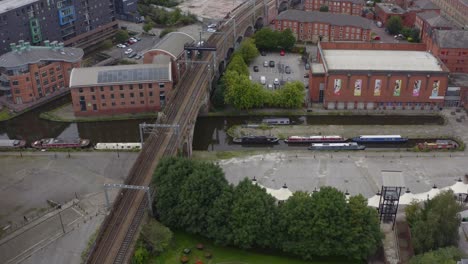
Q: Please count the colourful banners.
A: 6